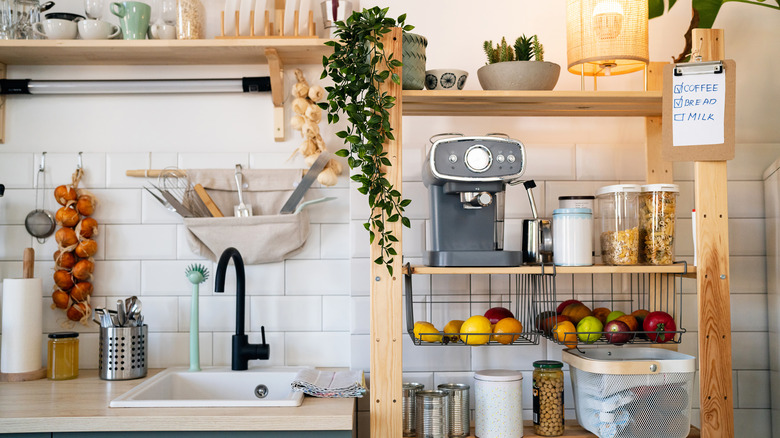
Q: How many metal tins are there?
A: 3